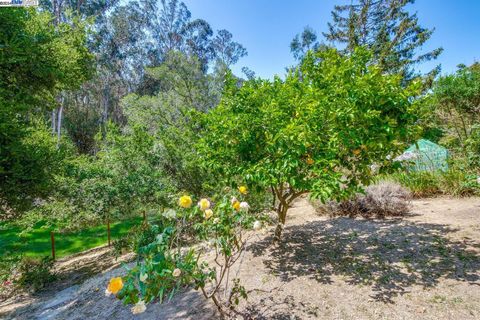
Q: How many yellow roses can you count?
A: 6